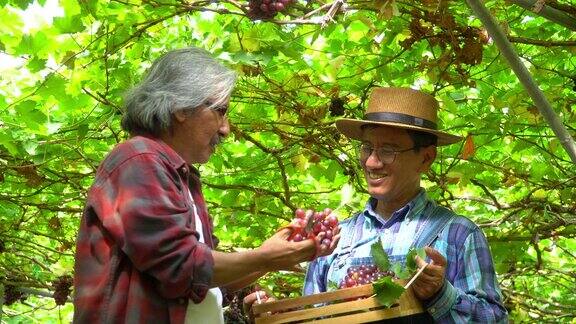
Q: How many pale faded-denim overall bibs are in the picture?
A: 1